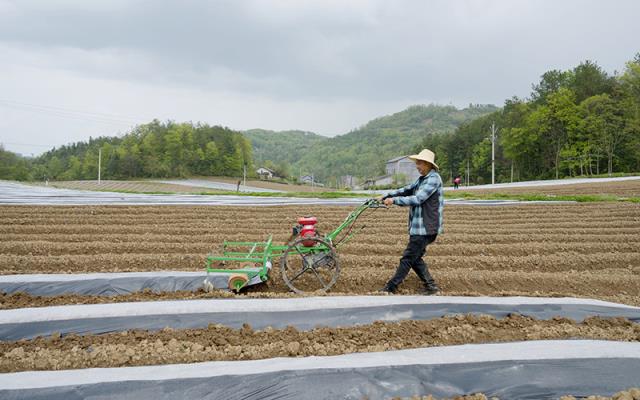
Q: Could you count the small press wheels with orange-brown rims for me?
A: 2